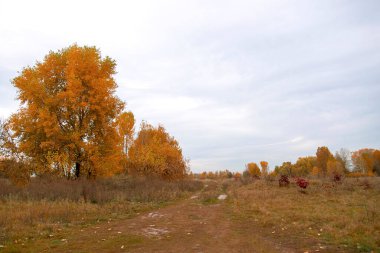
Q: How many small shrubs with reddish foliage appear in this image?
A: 3